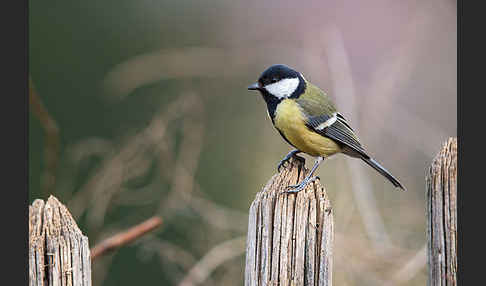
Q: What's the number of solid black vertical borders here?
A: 2